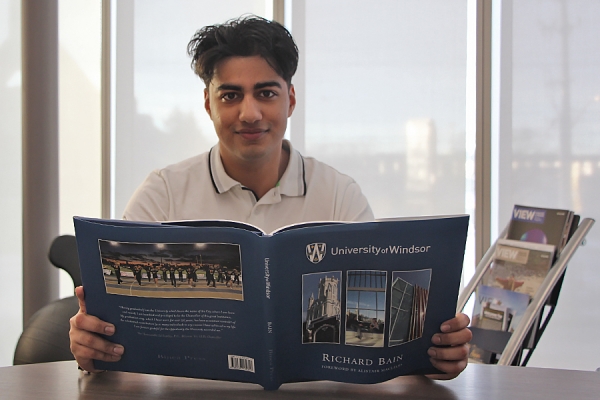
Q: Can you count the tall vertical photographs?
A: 3